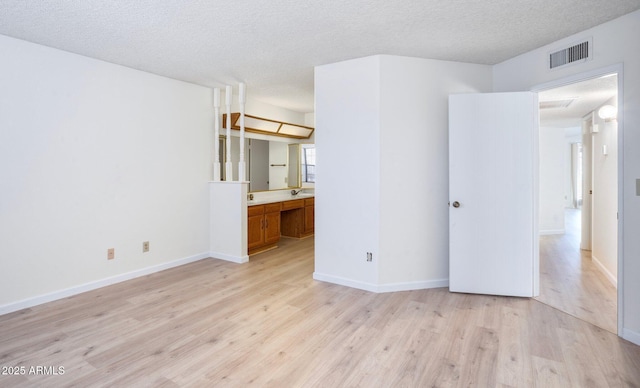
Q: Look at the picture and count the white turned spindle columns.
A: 3